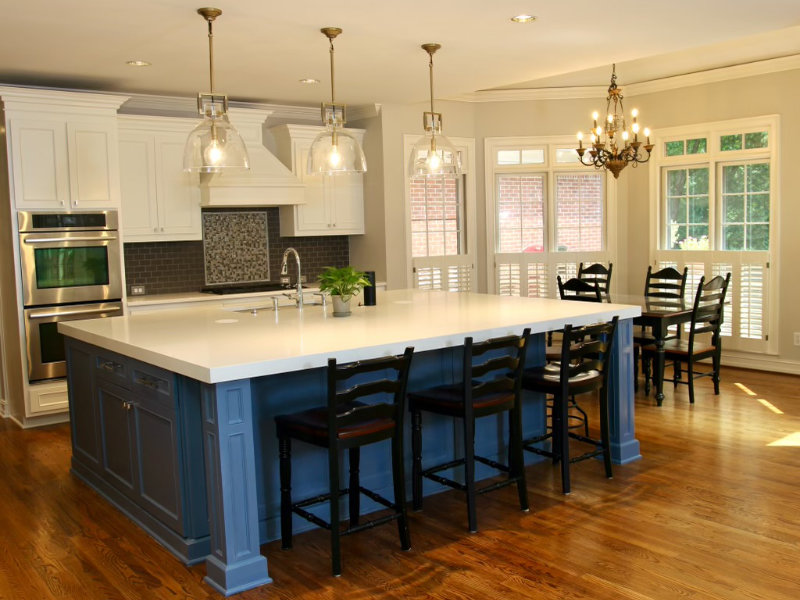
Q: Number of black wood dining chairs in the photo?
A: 4